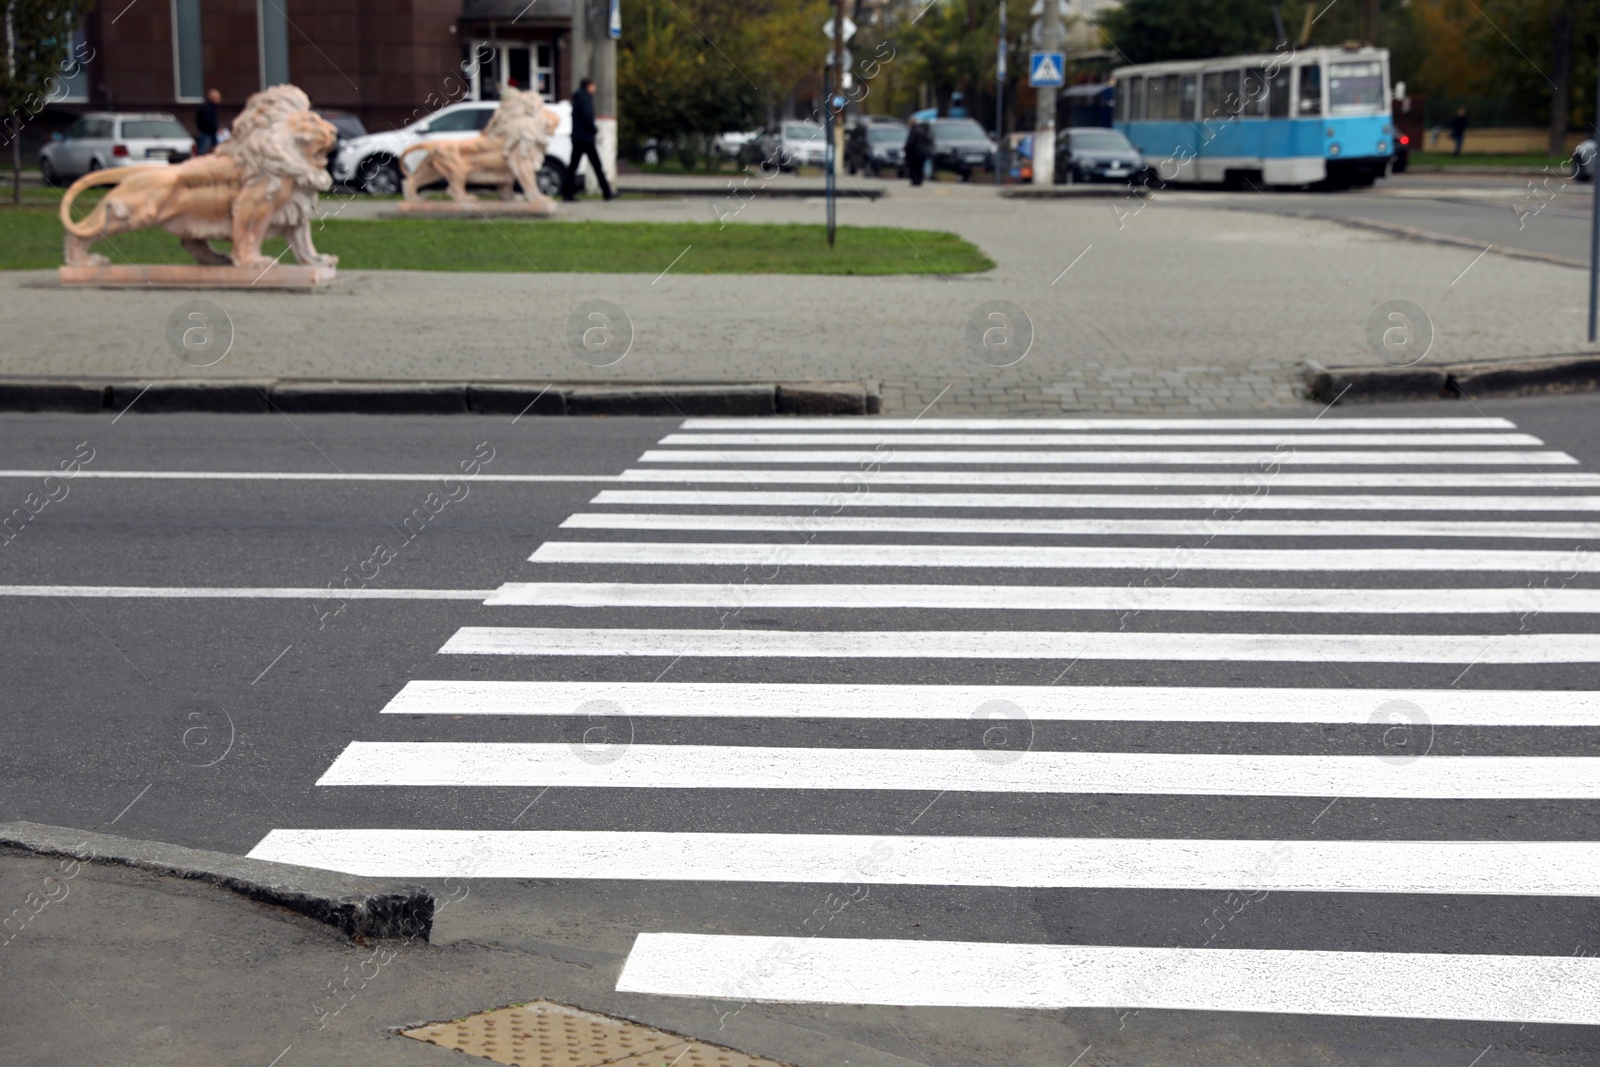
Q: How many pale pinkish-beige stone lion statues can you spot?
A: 2